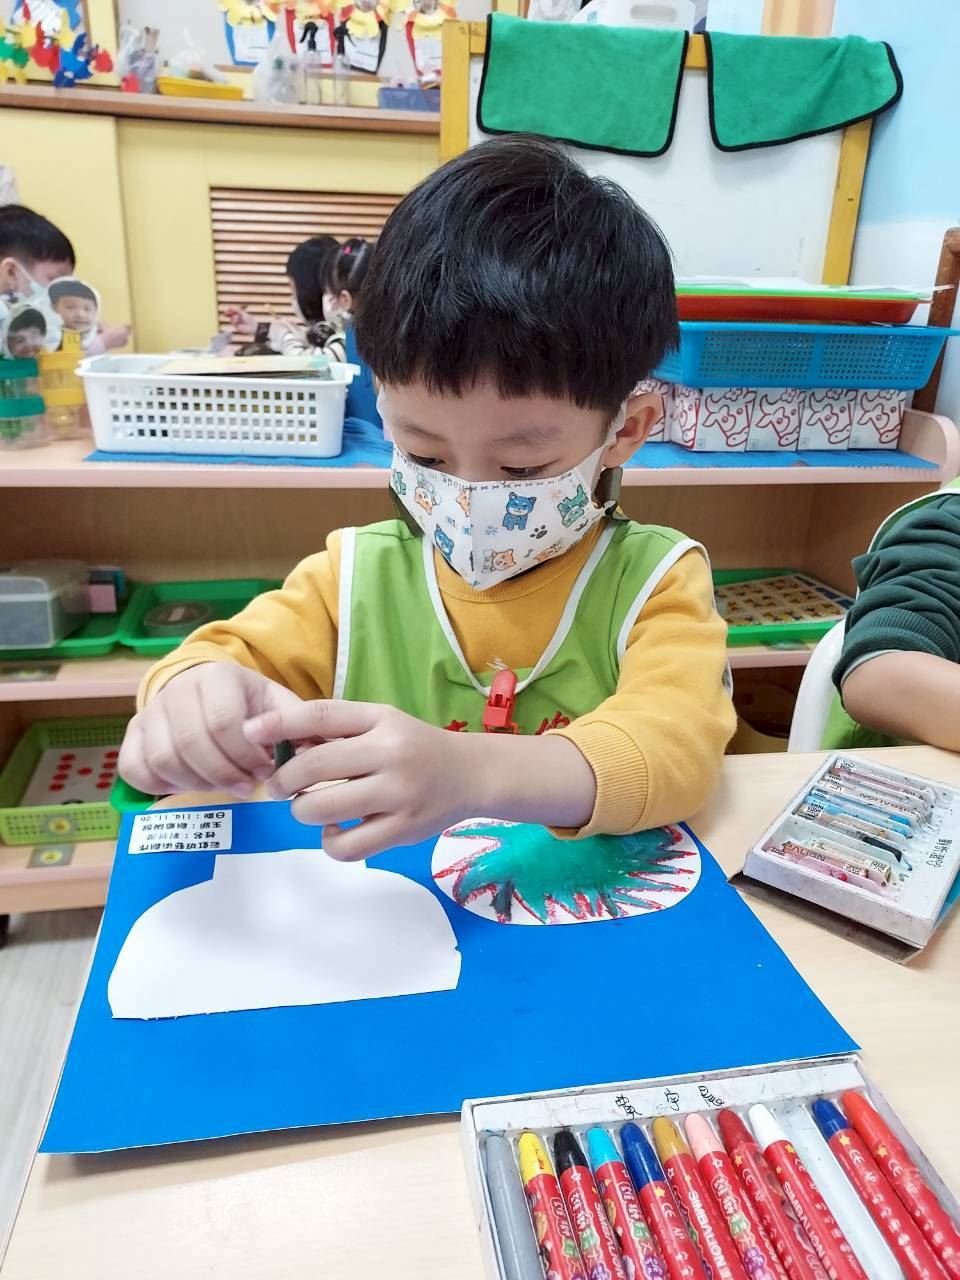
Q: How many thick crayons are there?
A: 11